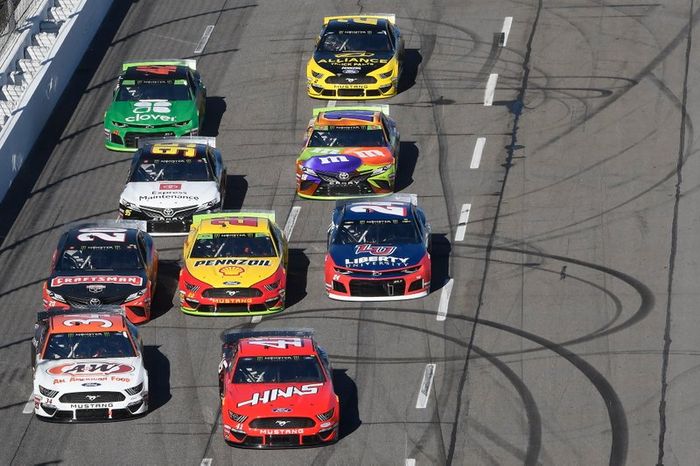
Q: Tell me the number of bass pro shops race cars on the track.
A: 0